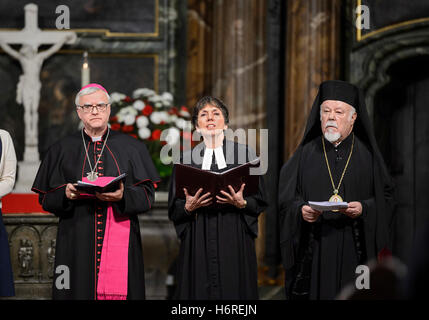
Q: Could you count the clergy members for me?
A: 3